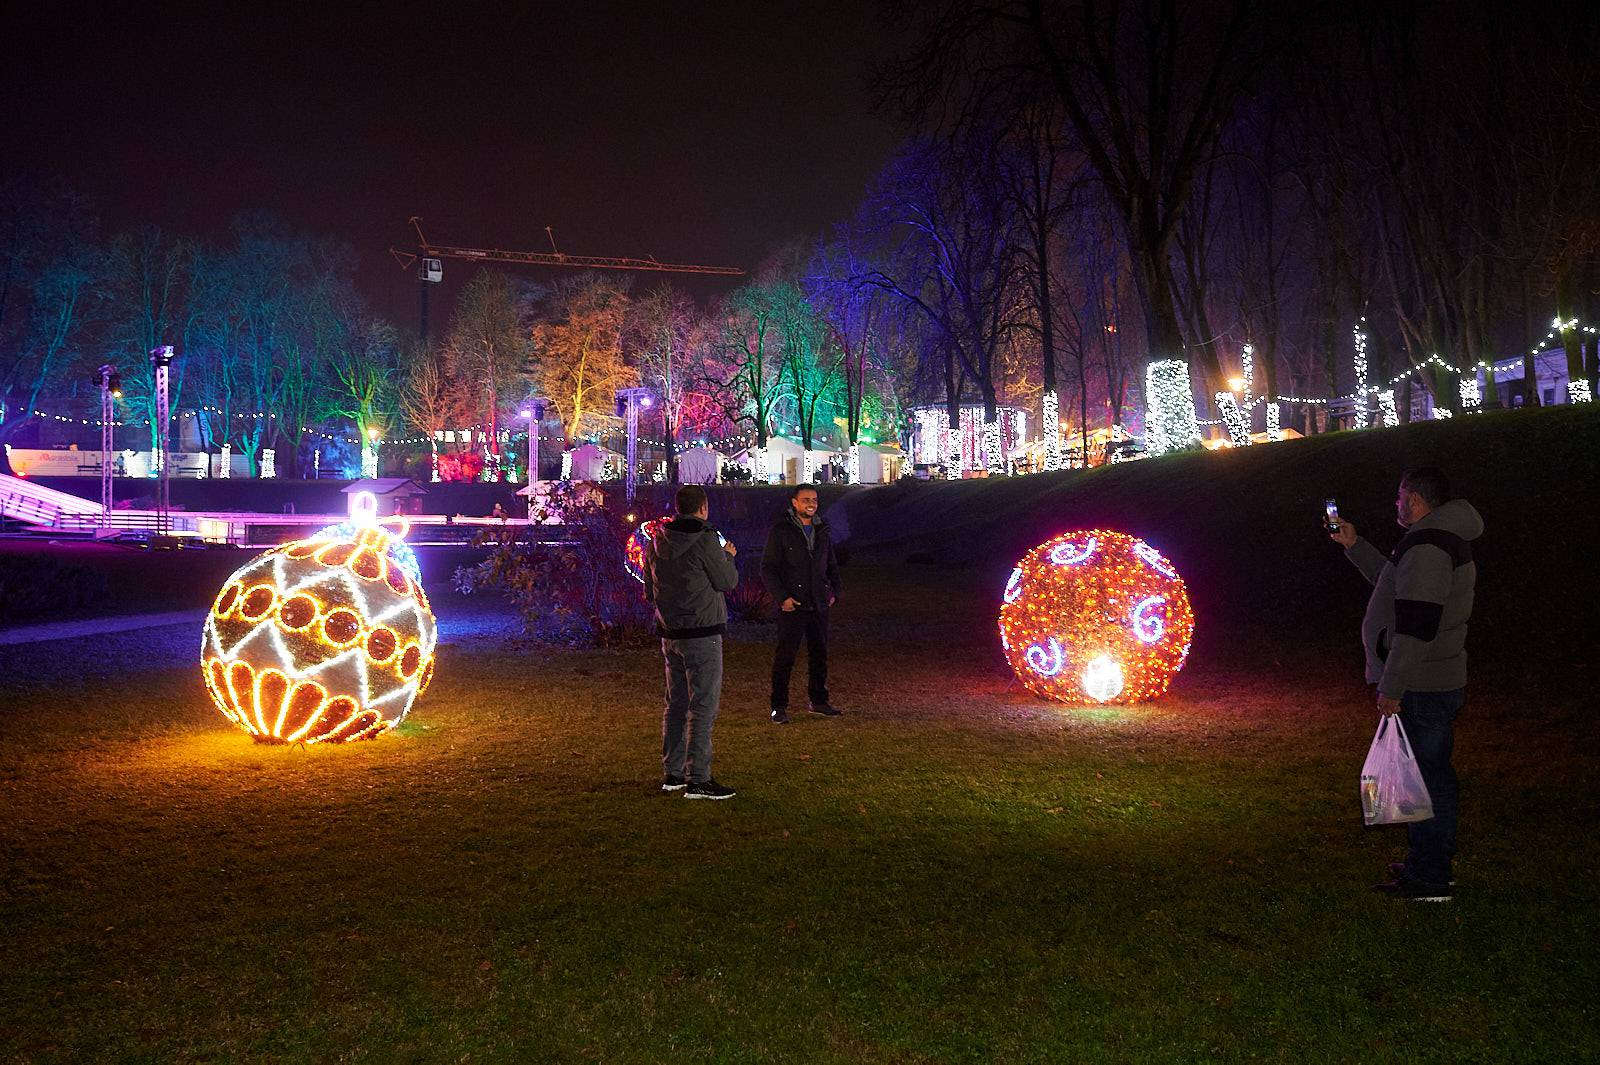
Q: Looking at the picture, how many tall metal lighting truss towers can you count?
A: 4